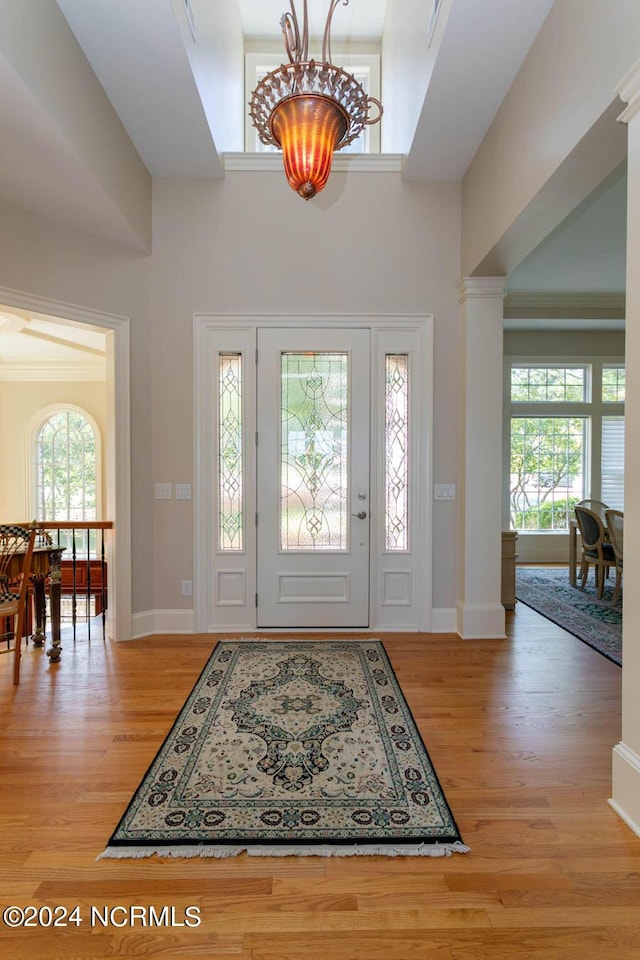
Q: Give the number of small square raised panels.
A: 2